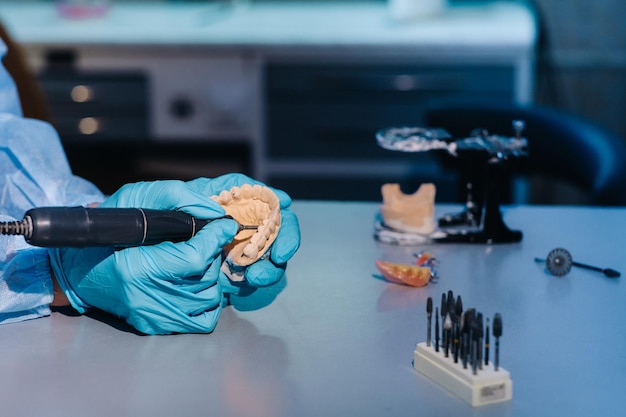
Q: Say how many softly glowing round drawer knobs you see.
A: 2